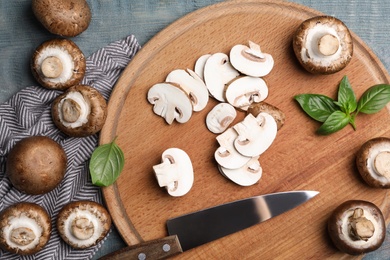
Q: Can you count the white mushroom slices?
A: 11